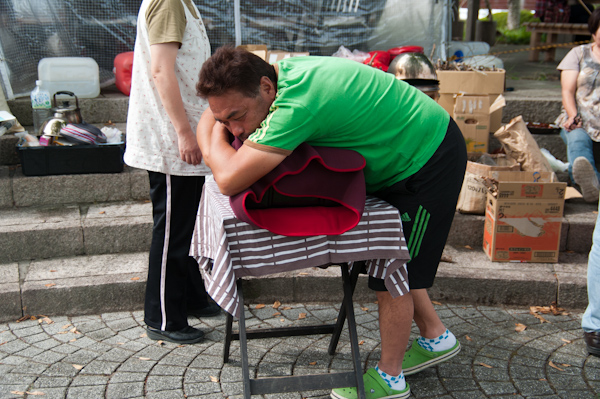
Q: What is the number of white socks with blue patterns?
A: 2